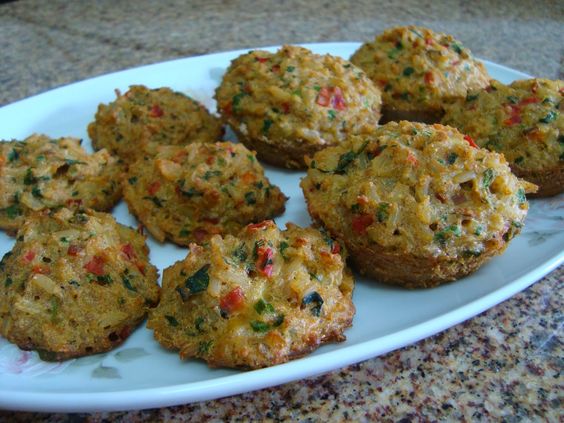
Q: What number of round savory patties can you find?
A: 9